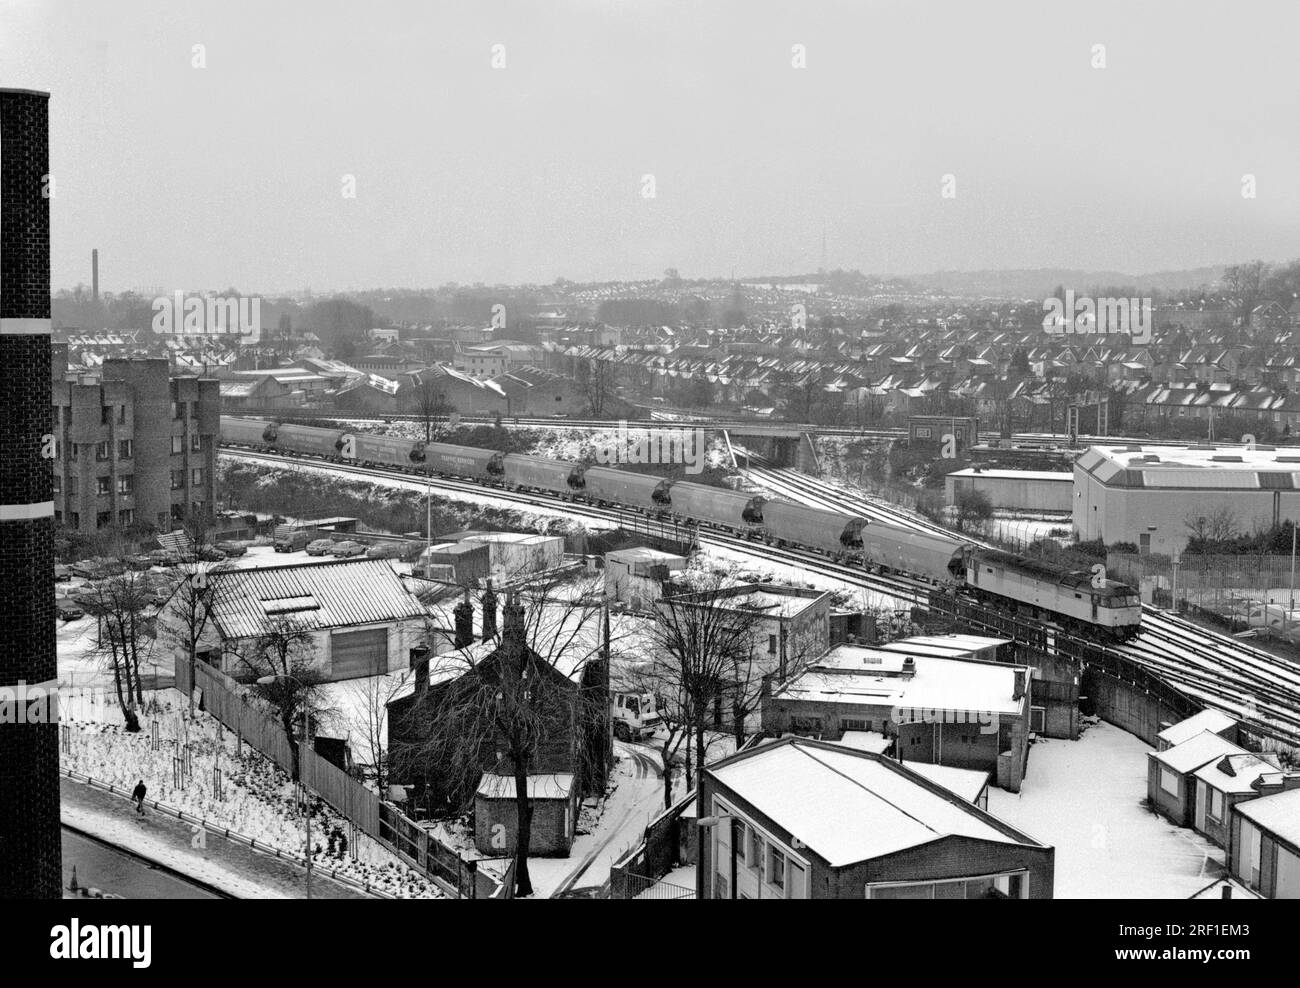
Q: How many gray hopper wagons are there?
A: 9